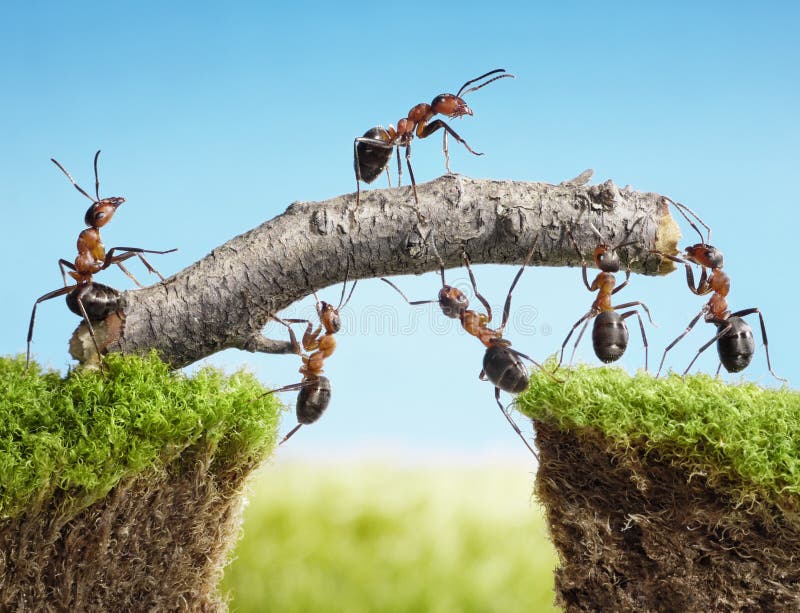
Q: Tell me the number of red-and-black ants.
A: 6